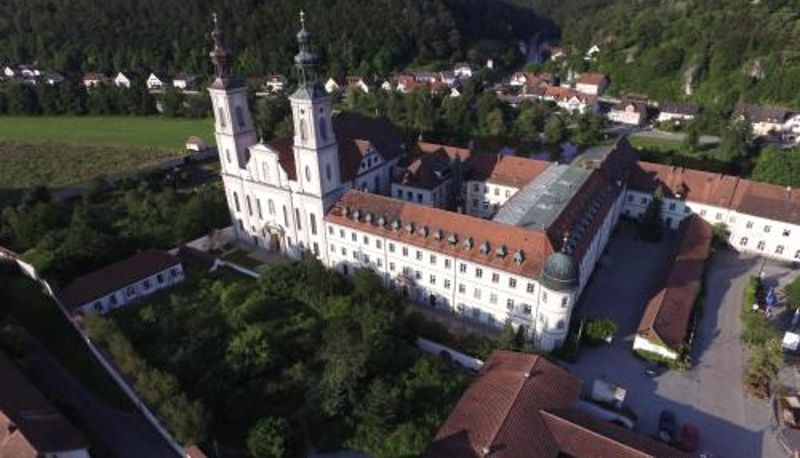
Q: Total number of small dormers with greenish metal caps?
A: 13